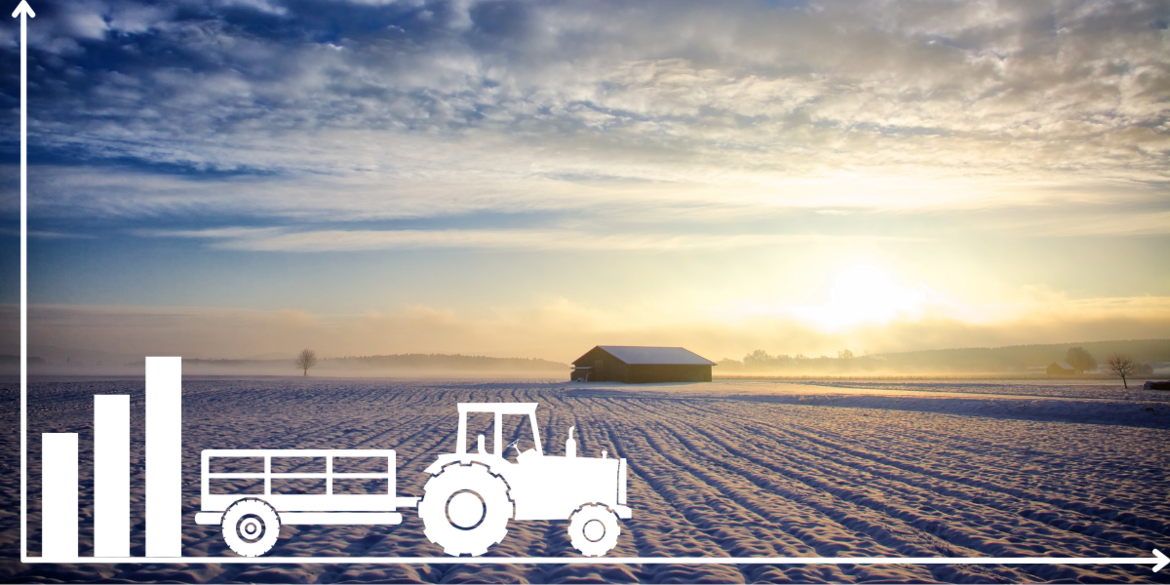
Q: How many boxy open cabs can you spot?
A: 1